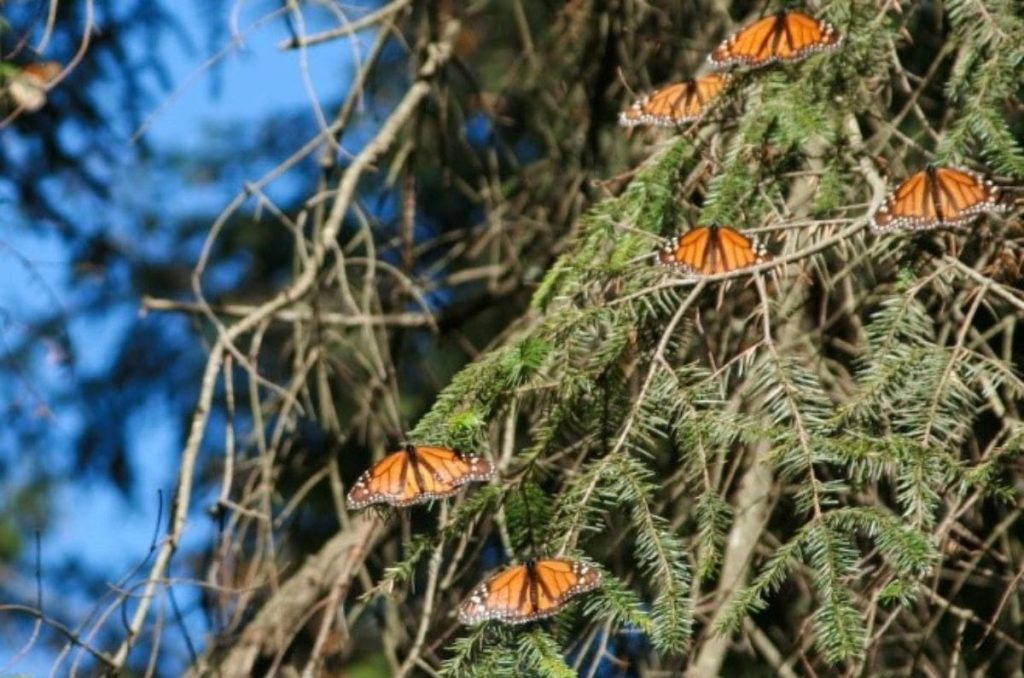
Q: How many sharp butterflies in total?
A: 6